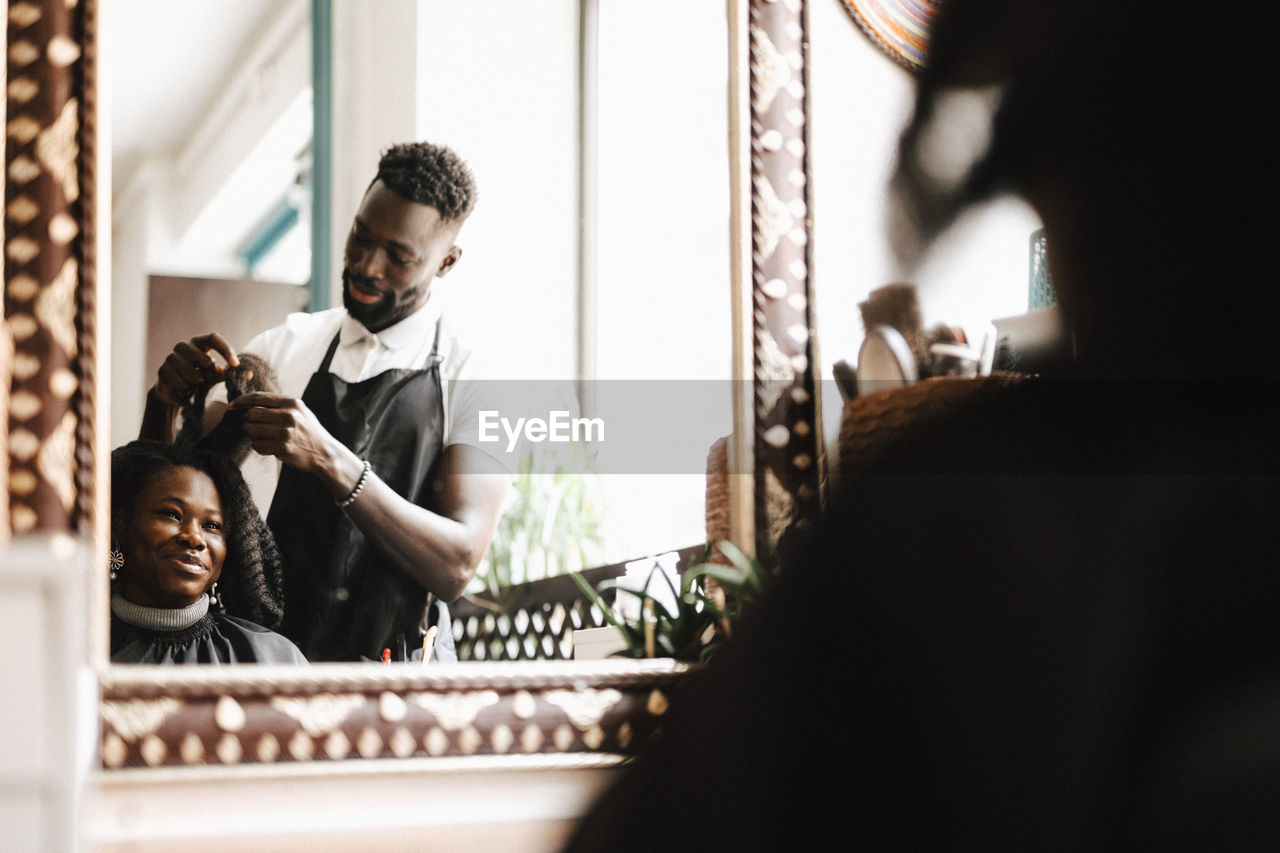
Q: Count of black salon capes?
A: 1